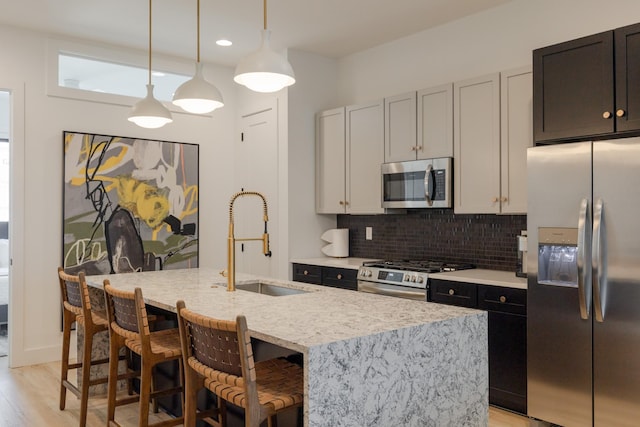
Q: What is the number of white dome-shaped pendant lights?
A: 3